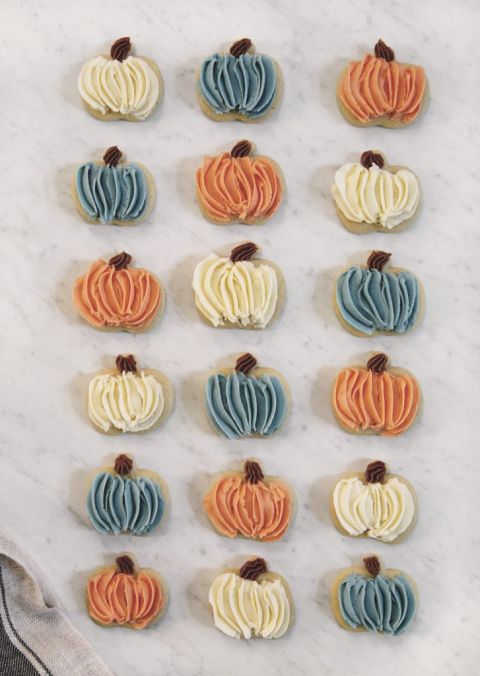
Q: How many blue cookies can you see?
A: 6